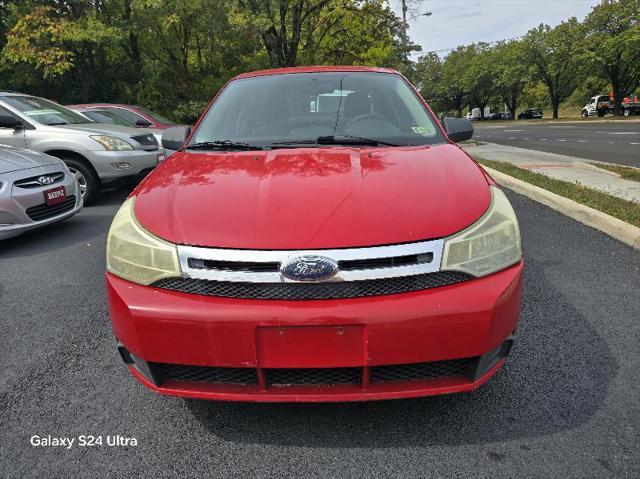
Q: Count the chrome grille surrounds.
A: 1